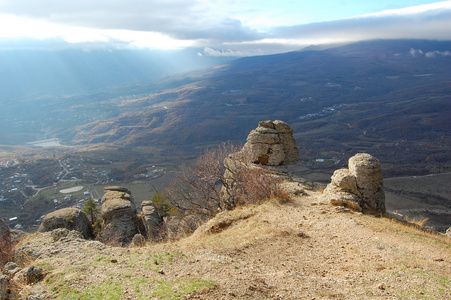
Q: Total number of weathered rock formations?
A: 5